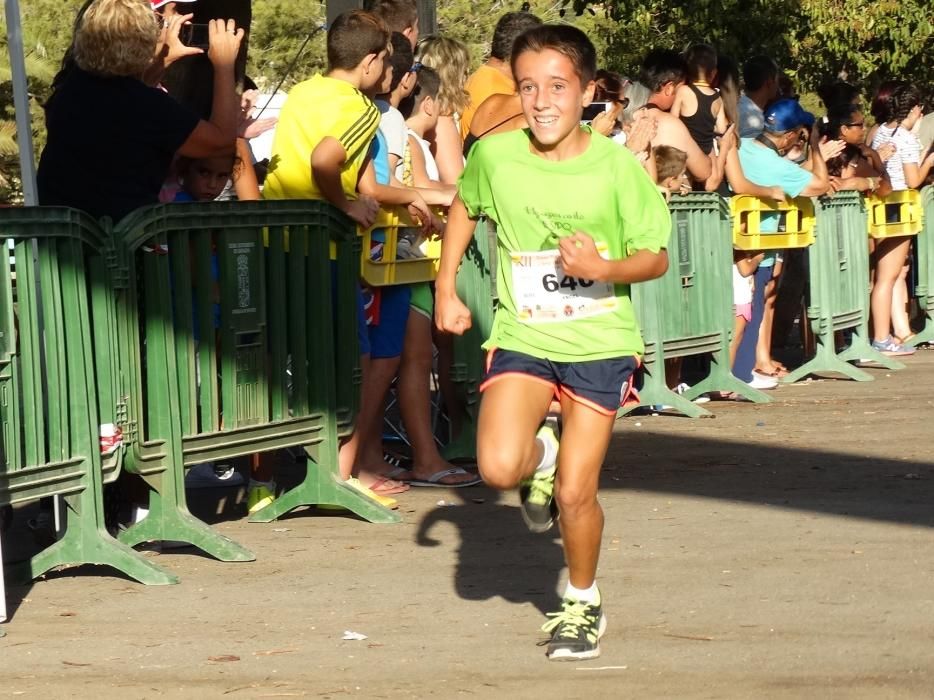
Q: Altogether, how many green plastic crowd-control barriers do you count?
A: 6